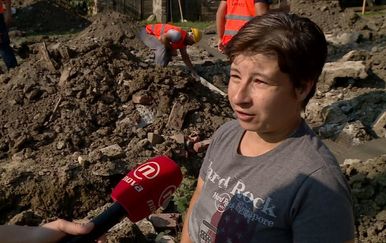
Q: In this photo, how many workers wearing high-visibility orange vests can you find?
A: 3